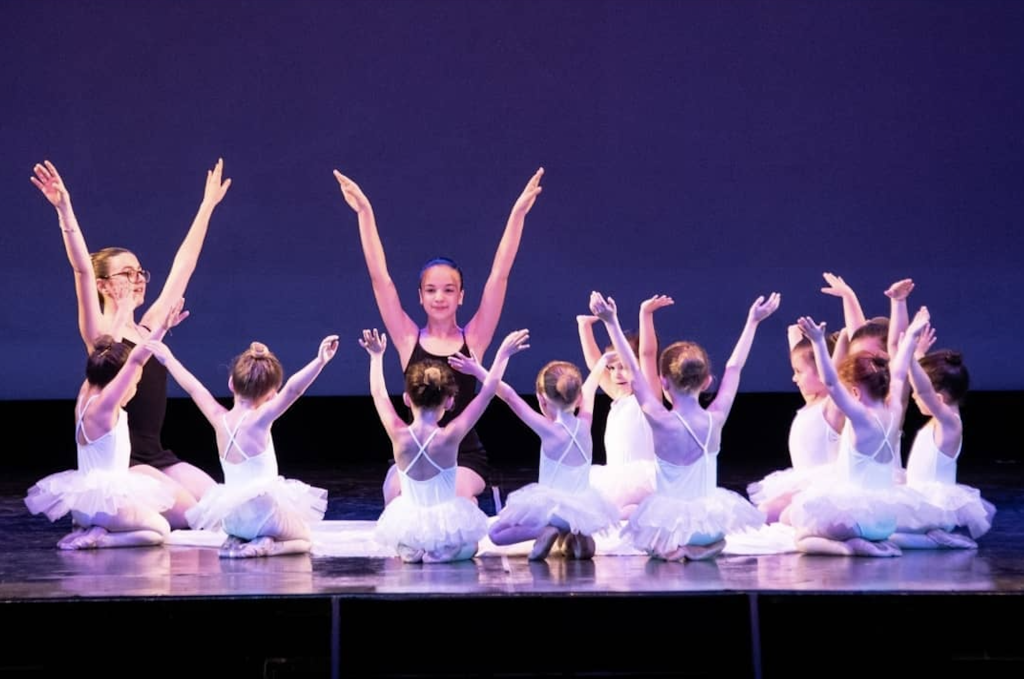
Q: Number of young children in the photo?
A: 10